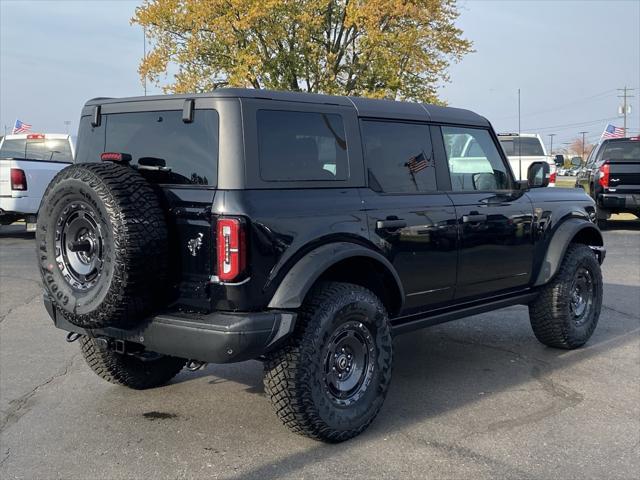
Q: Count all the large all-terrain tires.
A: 4